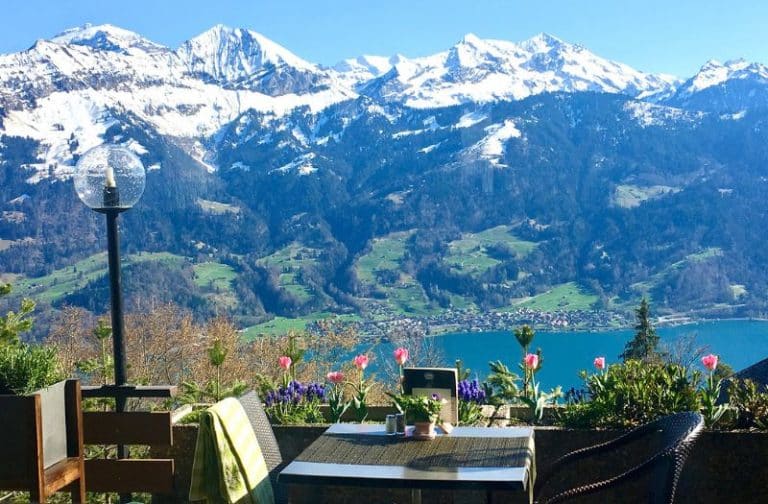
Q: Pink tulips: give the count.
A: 7